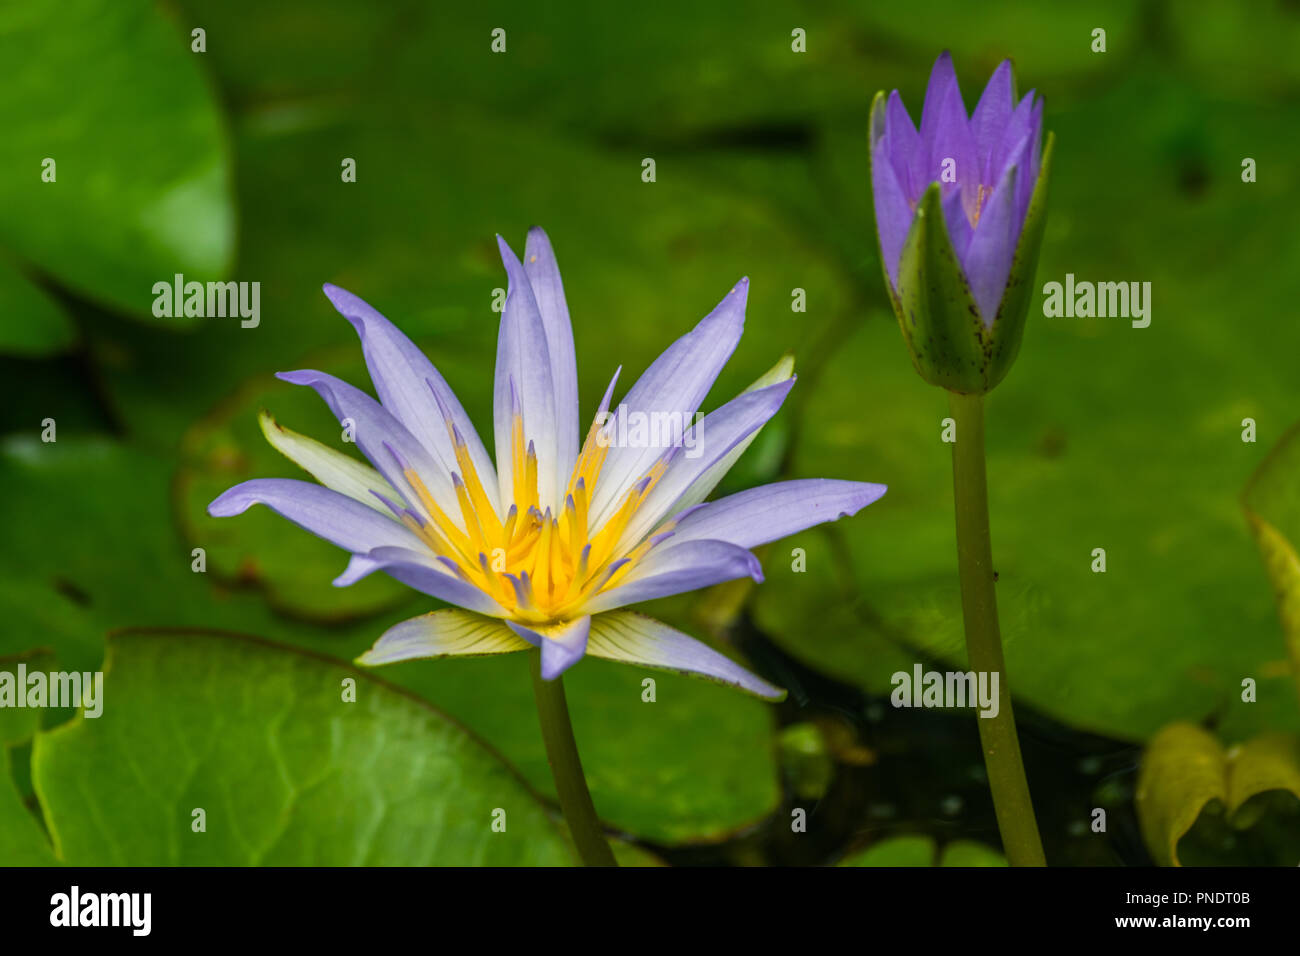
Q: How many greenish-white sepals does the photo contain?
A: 4